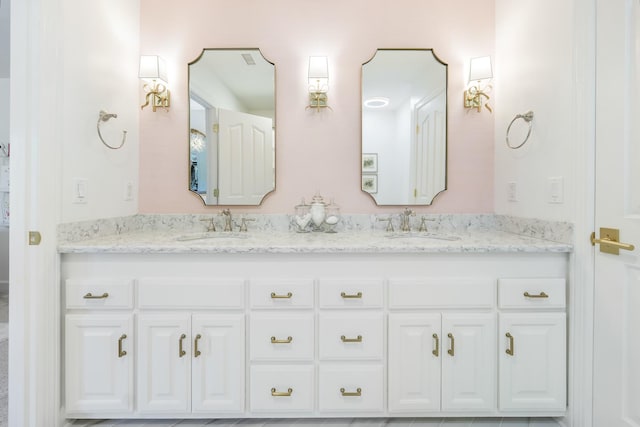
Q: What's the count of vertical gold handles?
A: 6